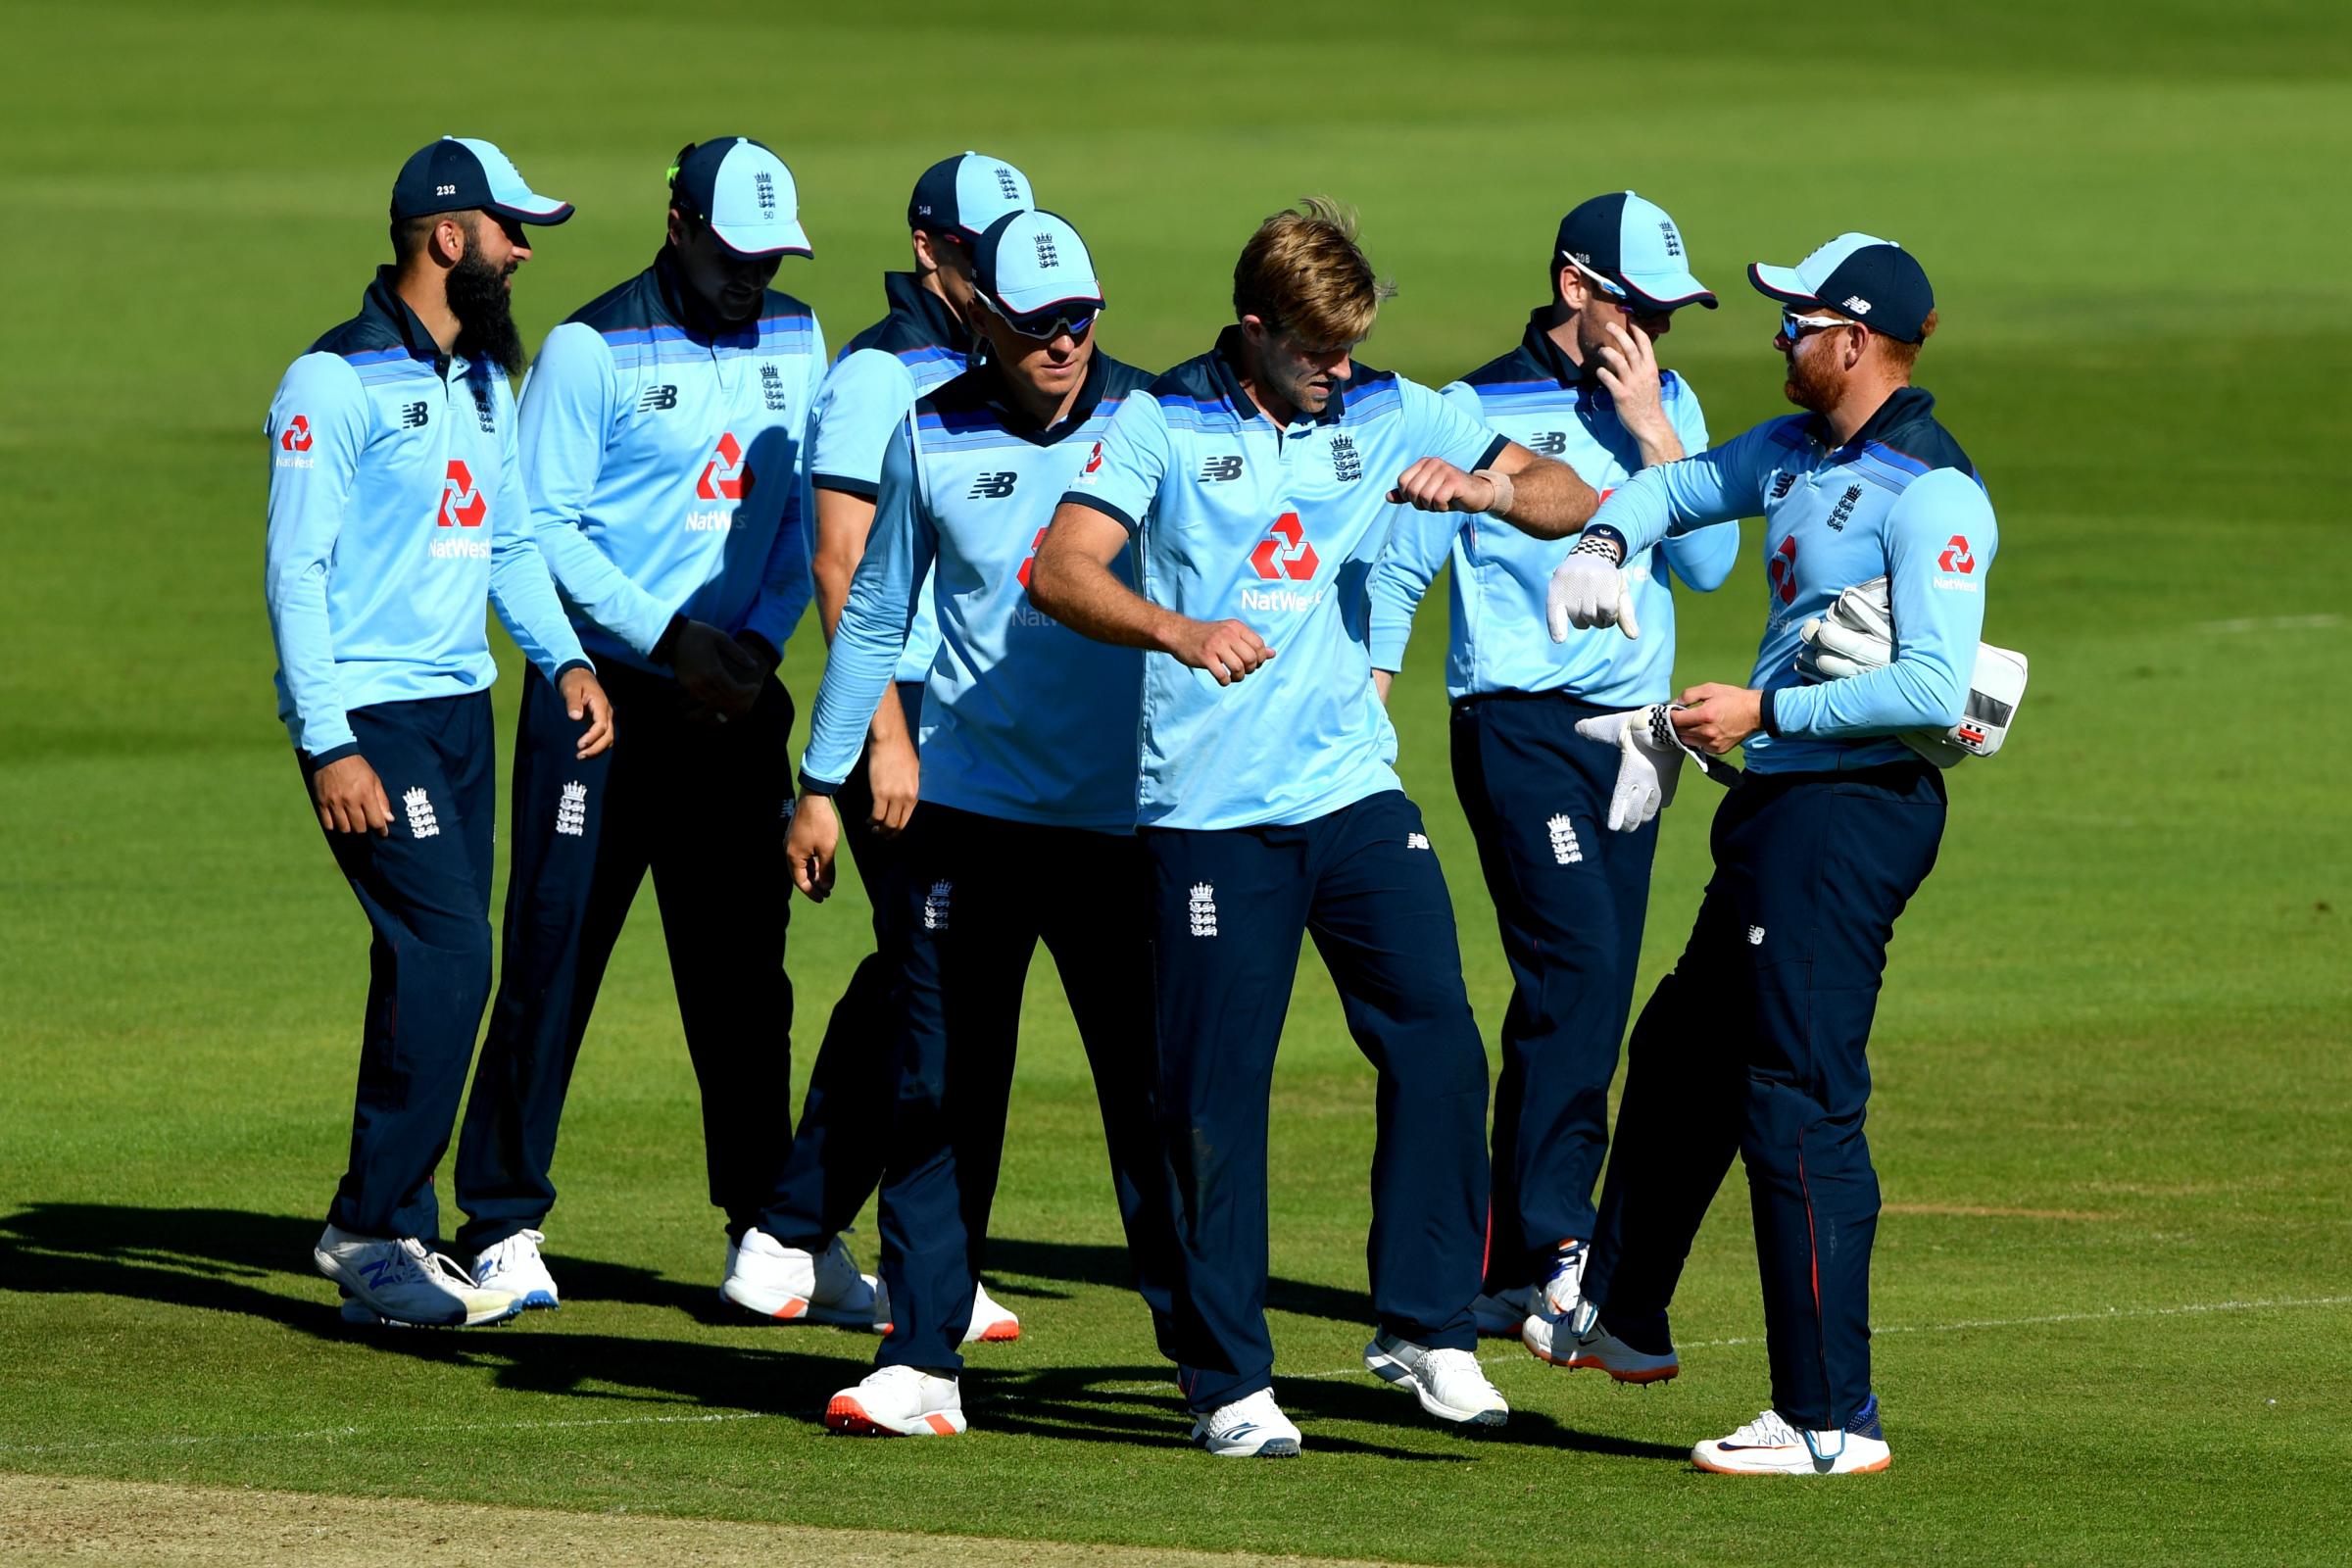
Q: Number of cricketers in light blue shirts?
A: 7